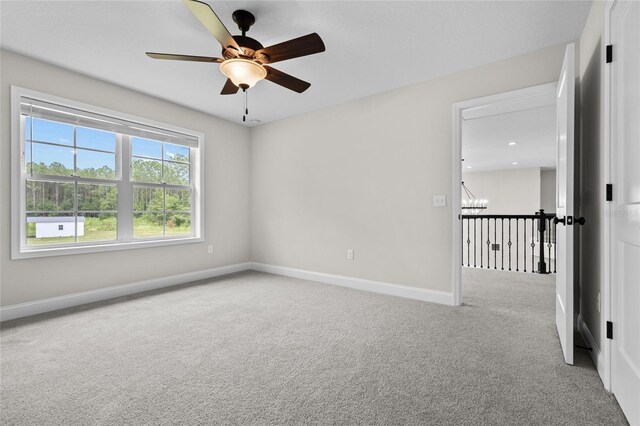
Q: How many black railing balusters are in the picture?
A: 13